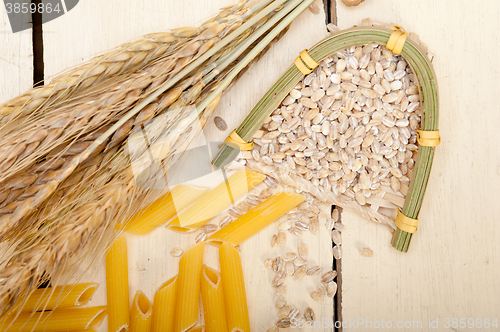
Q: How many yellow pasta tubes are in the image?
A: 11